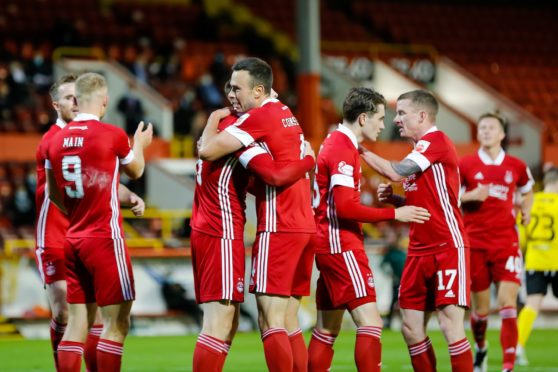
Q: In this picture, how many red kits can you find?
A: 7